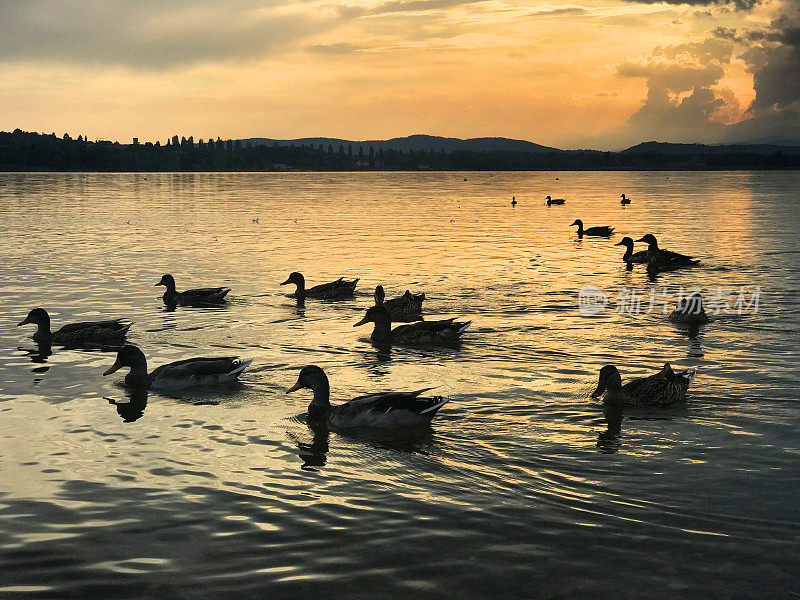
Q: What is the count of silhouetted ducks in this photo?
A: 15